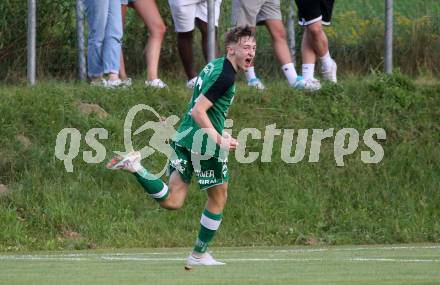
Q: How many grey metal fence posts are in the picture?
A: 5